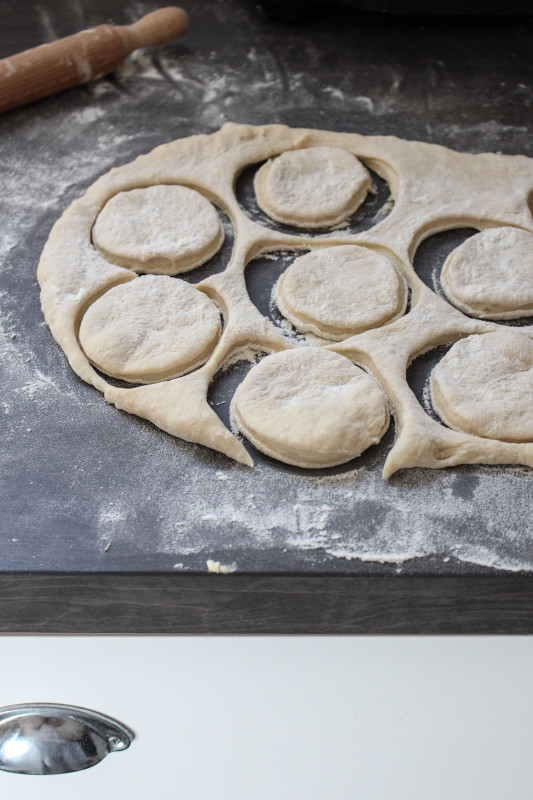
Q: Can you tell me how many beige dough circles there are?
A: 7